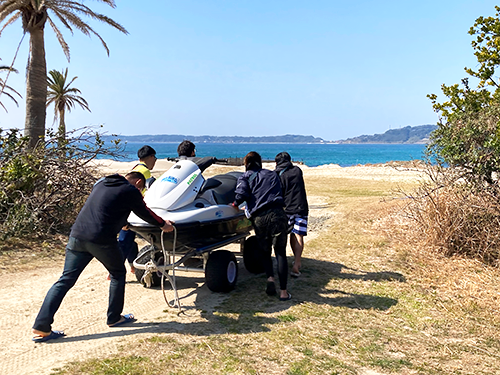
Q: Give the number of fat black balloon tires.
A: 3